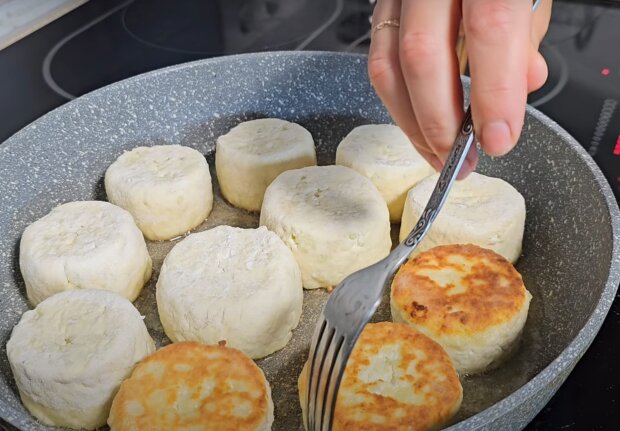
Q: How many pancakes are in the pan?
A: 11